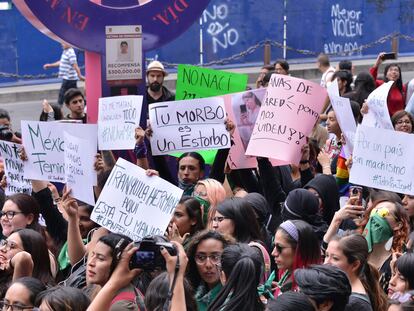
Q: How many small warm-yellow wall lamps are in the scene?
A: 0